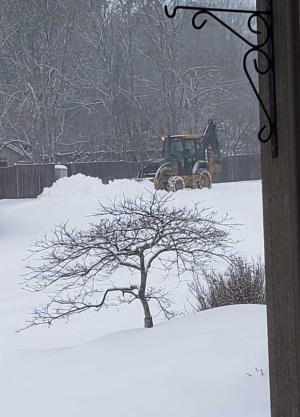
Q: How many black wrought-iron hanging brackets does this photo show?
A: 1